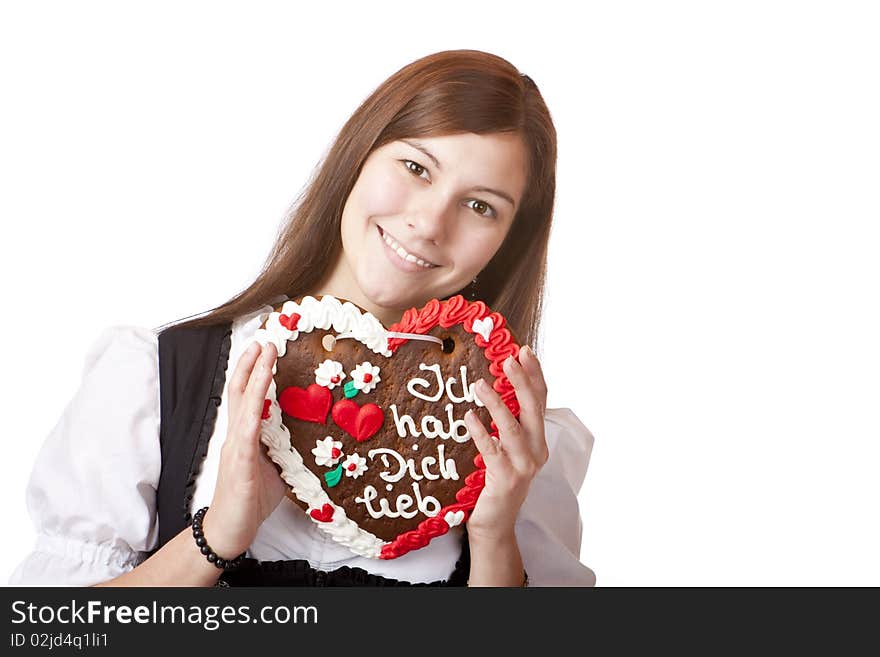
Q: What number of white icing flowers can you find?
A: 4